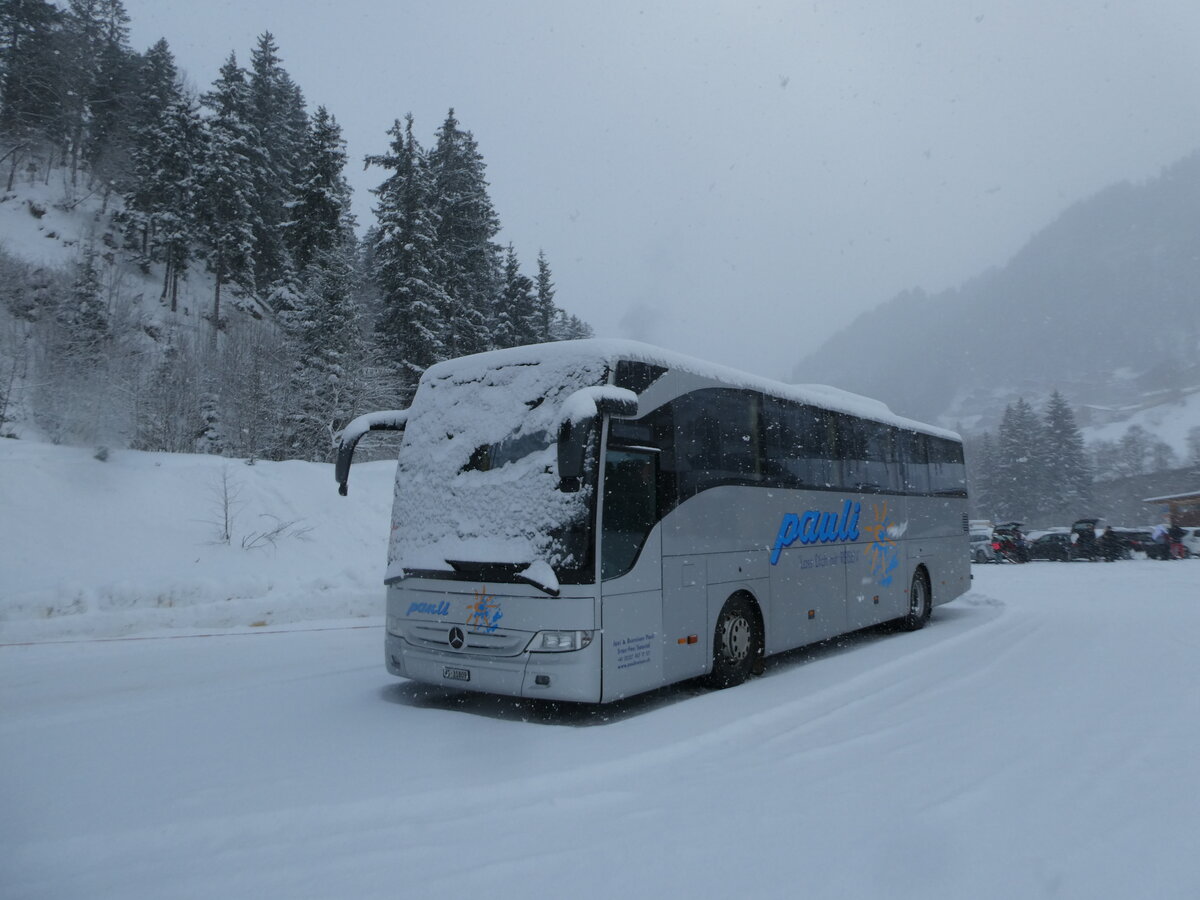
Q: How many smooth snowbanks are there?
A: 1